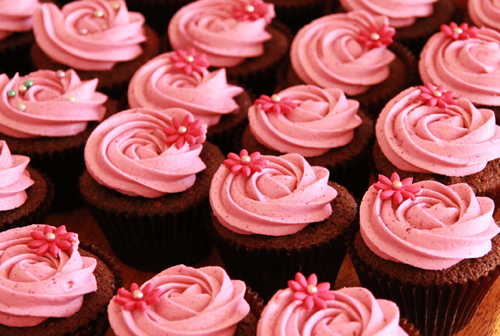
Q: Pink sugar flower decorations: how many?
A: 12